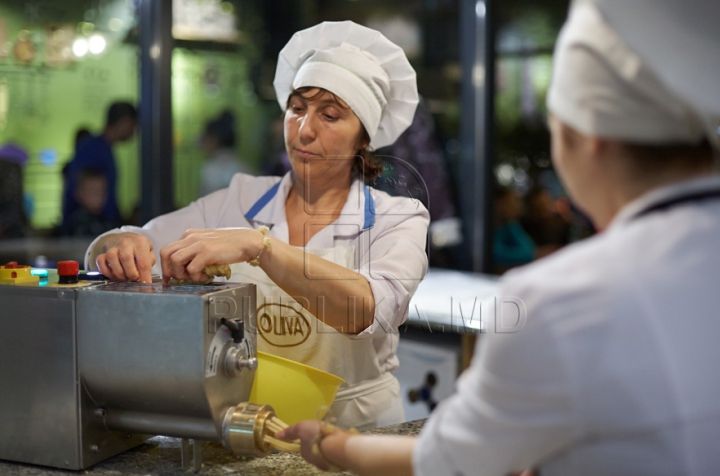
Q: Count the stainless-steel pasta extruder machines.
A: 1